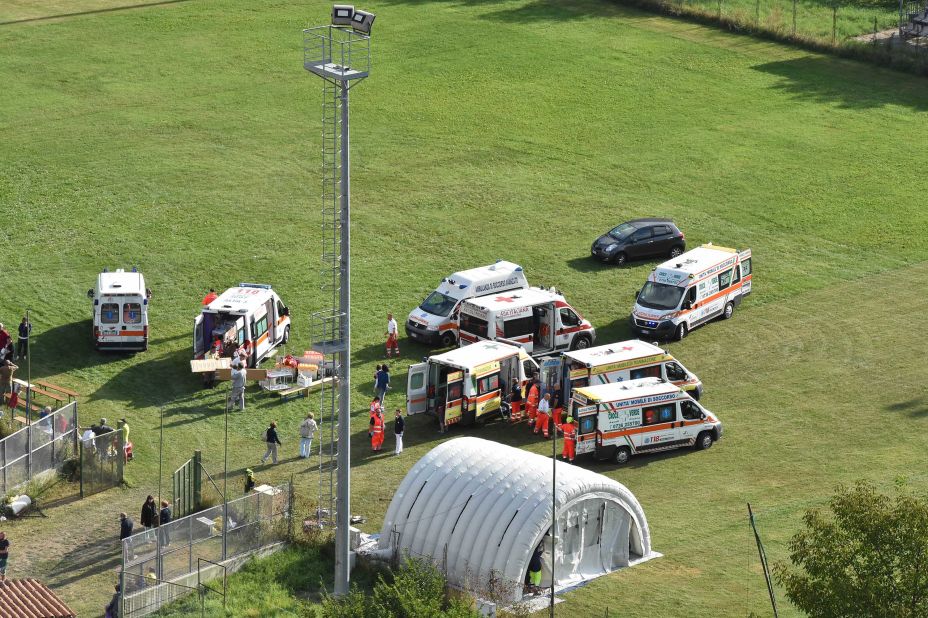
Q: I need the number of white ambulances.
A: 8